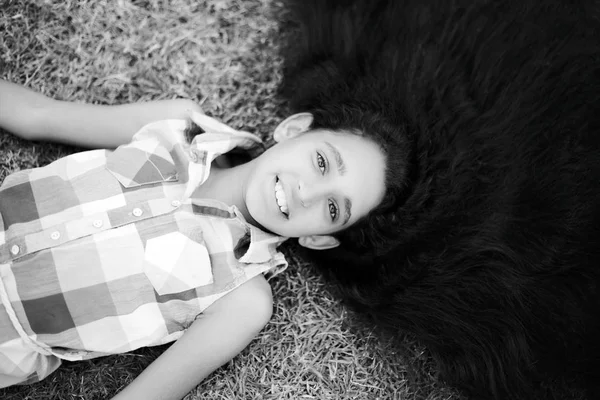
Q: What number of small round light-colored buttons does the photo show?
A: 5